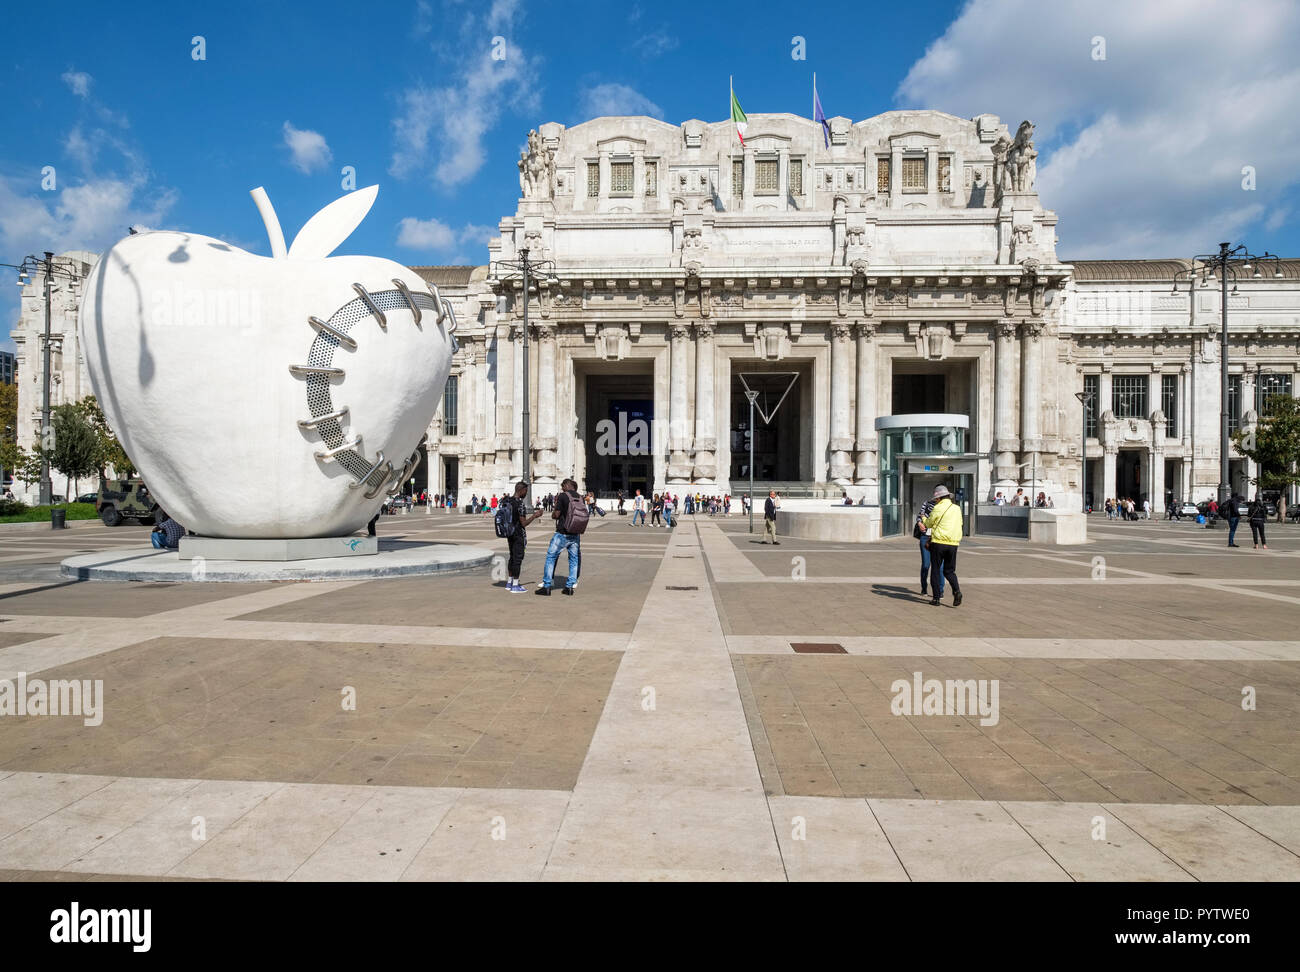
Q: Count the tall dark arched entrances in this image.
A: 3